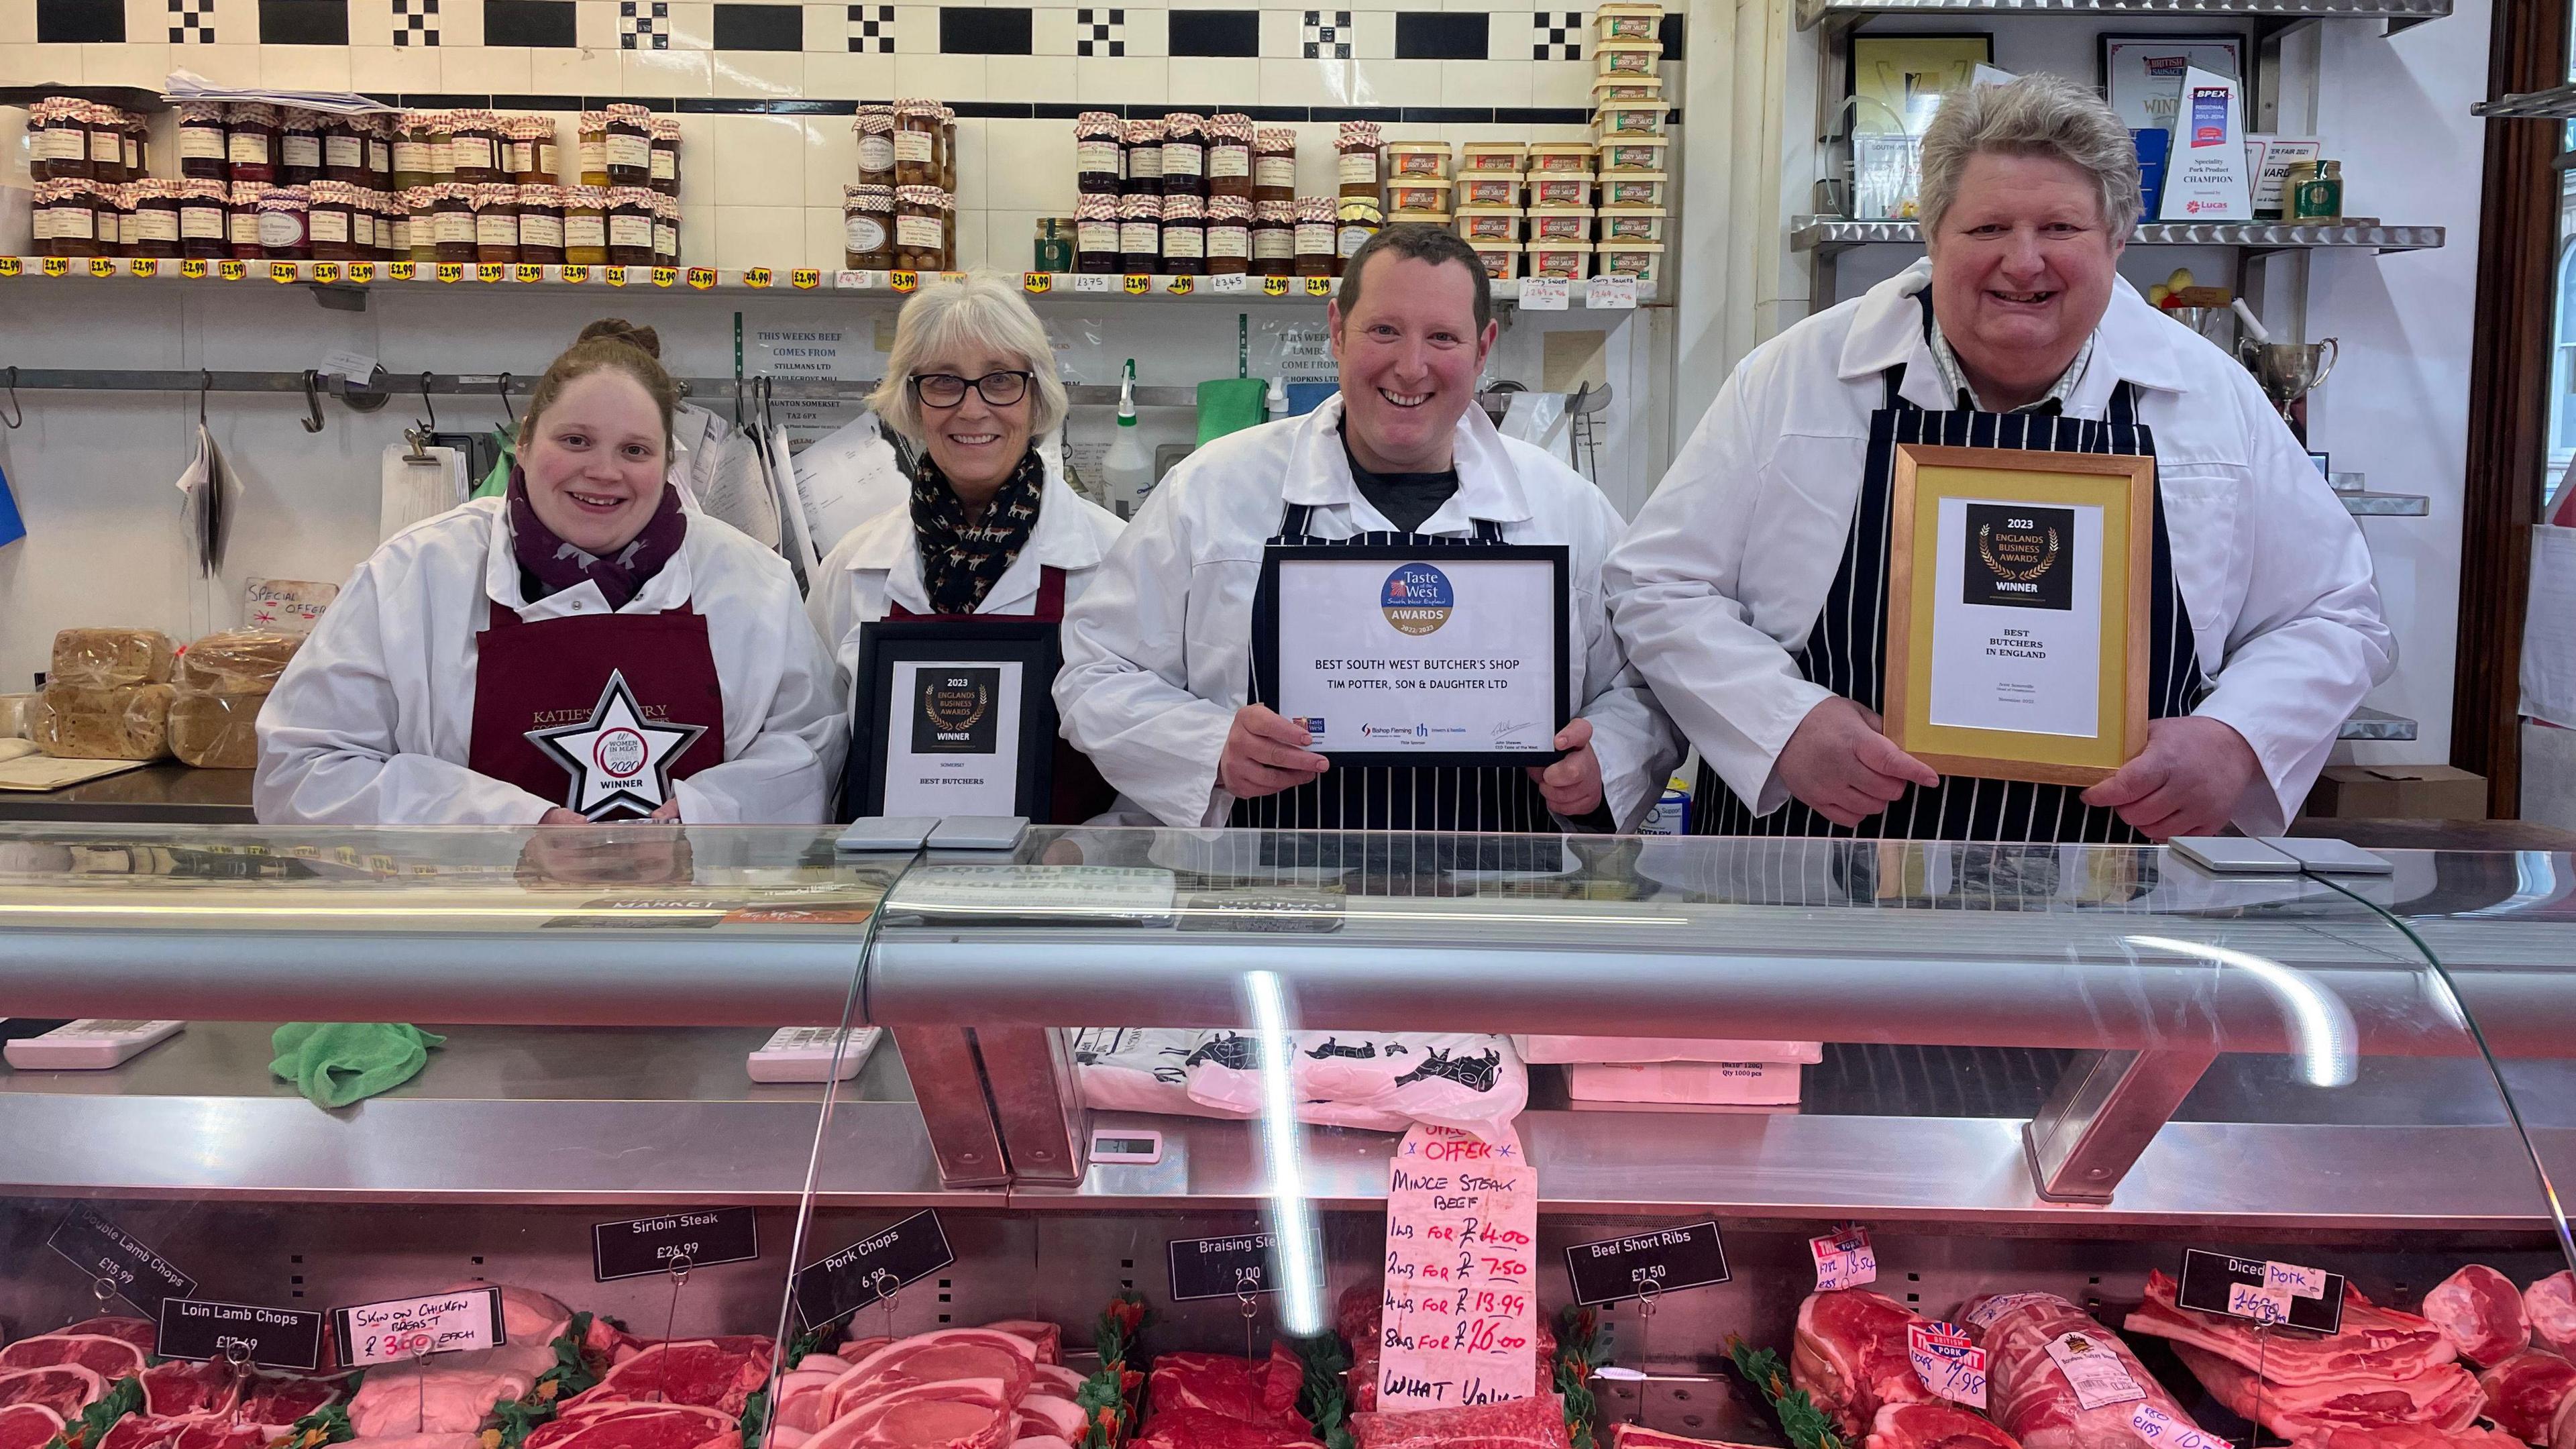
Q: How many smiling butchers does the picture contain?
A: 4